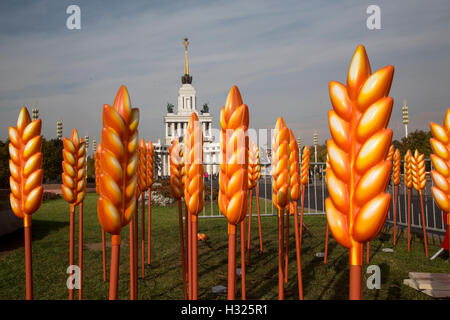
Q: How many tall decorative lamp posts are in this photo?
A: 7